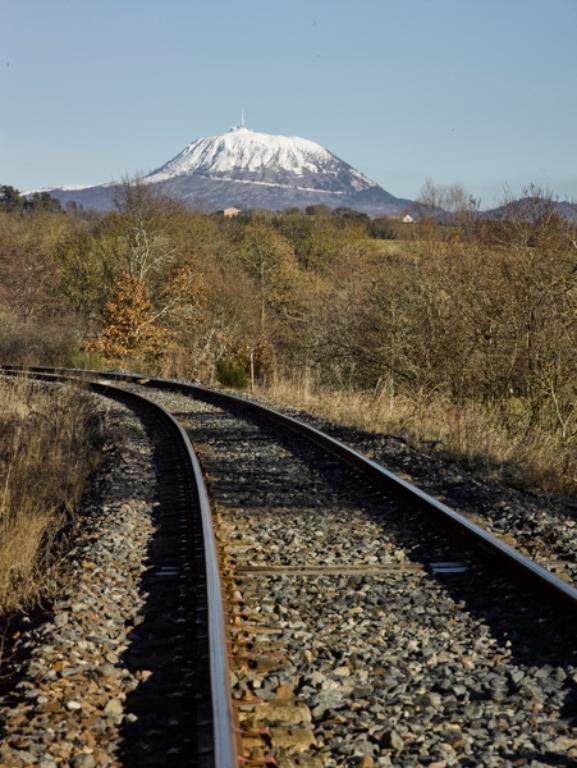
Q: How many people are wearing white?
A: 0